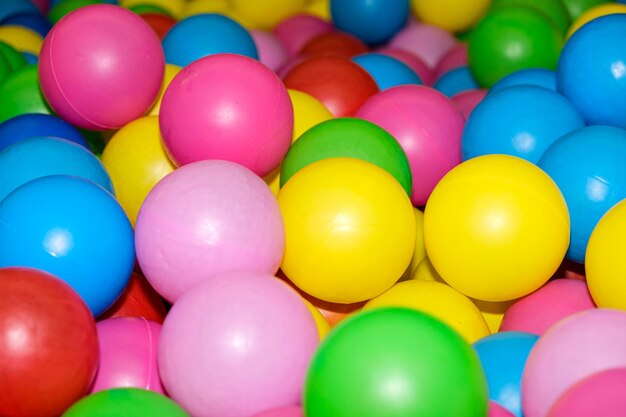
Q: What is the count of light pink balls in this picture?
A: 5